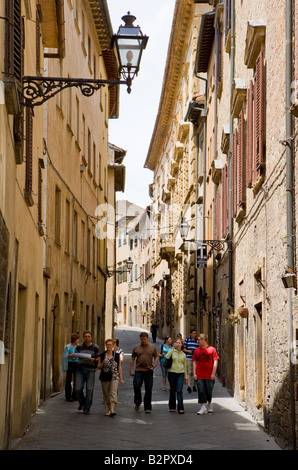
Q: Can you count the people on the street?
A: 11